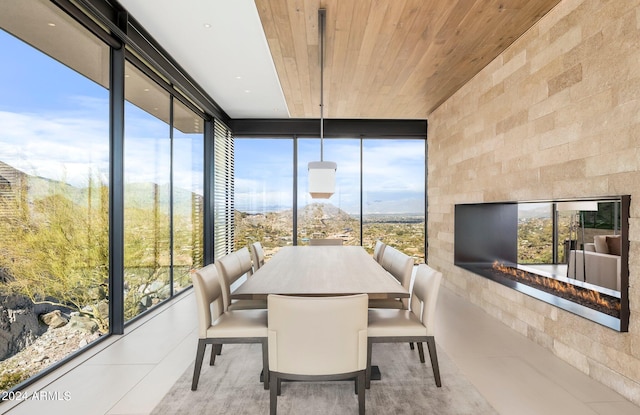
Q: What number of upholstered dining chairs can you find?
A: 8